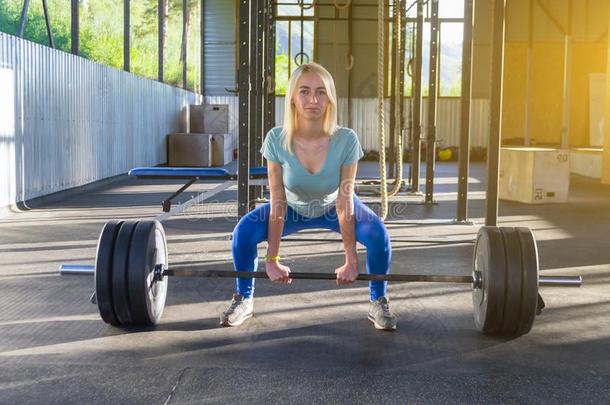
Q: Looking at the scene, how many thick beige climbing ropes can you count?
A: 2